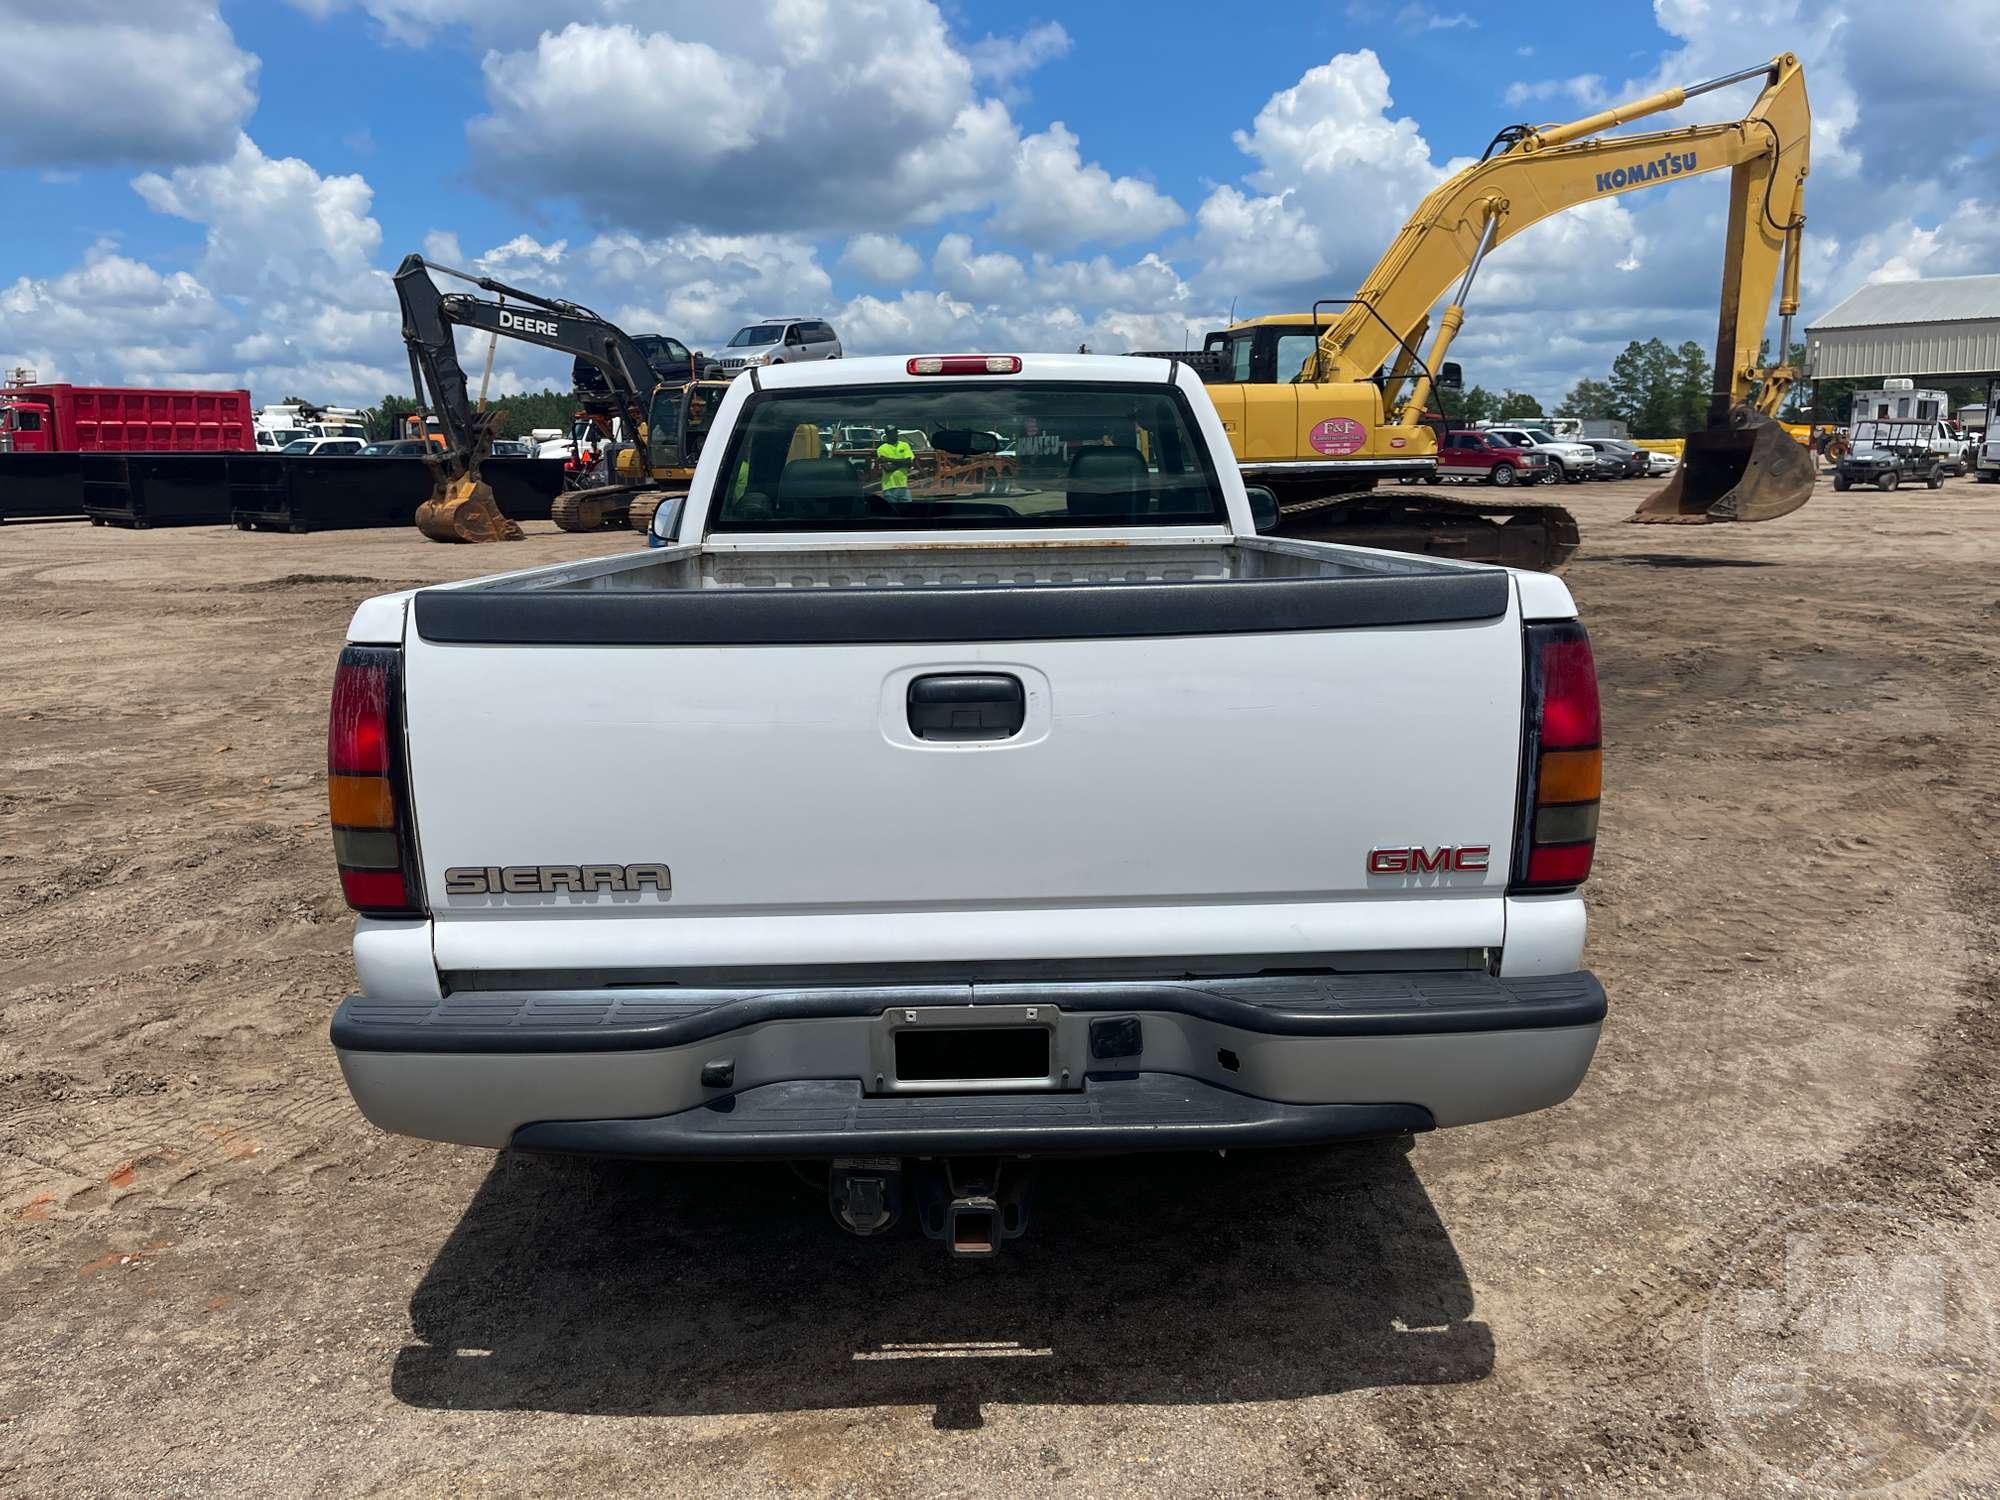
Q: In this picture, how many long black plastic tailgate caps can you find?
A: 1